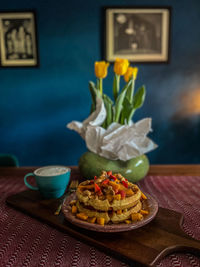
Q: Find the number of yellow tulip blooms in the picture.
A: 3